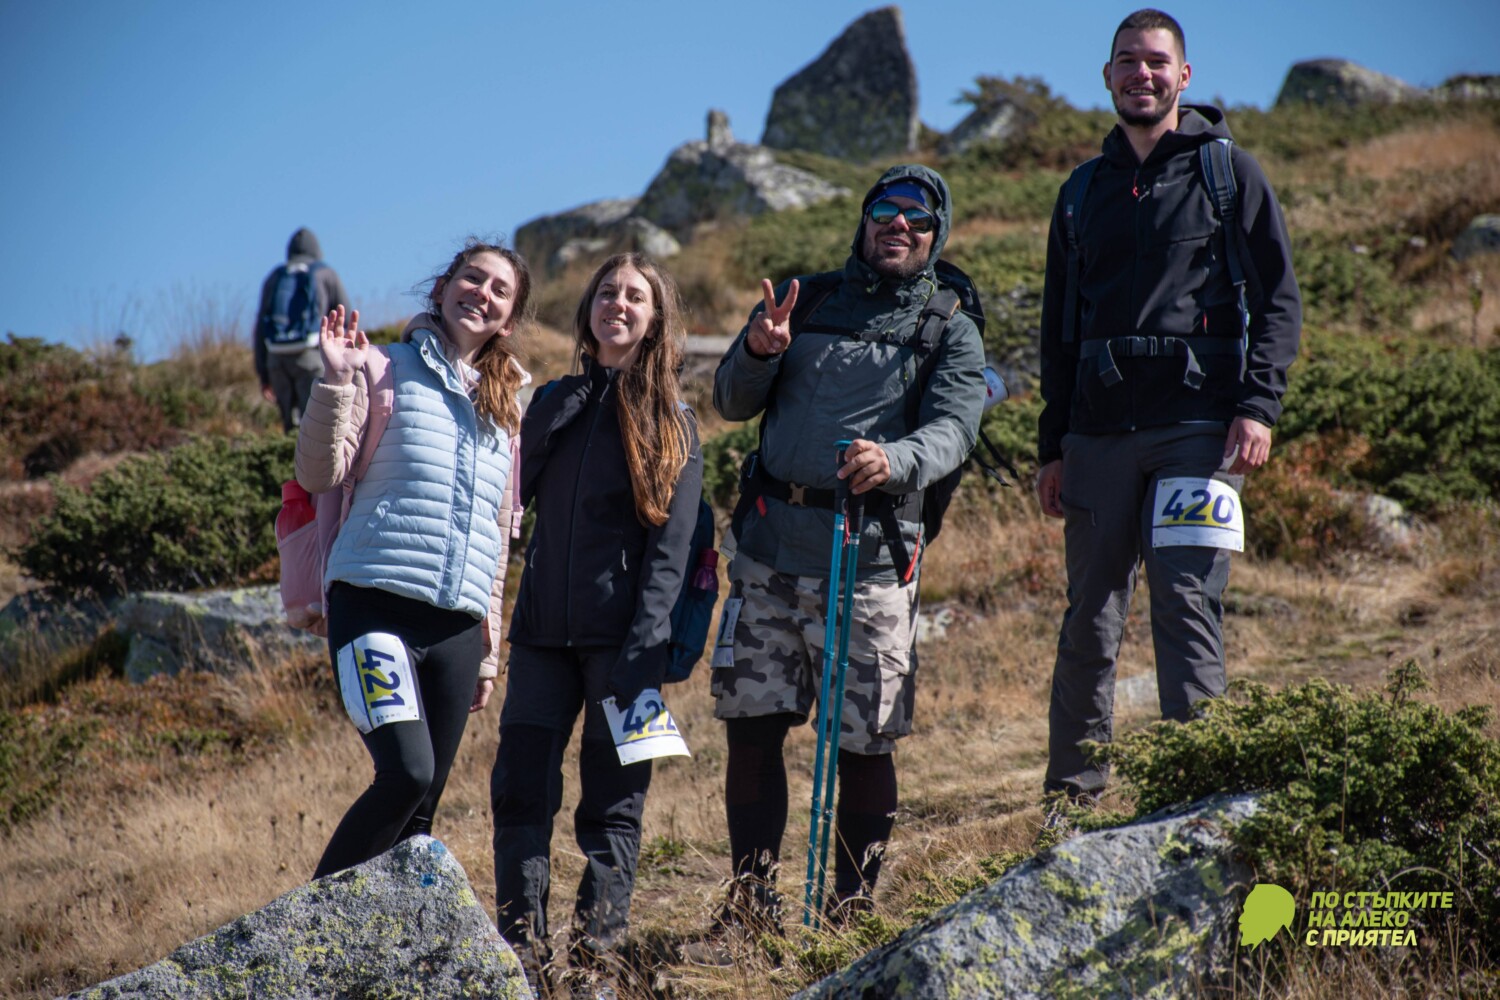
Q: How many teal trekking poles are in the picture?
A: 2